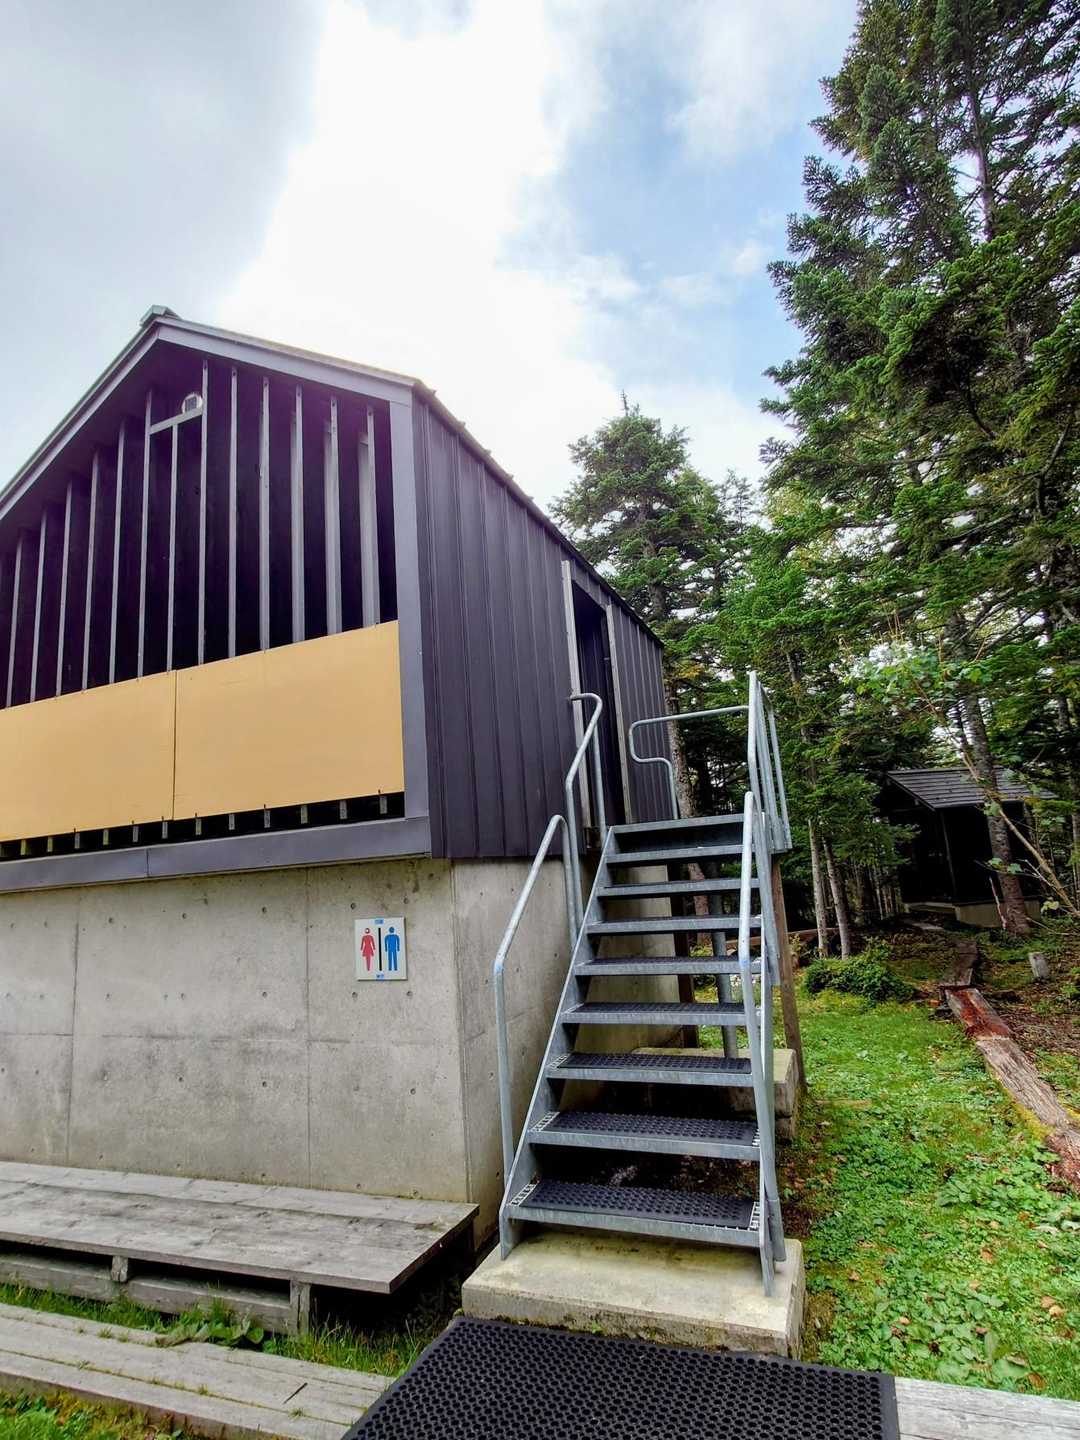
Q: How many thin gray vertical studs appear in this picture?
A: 13